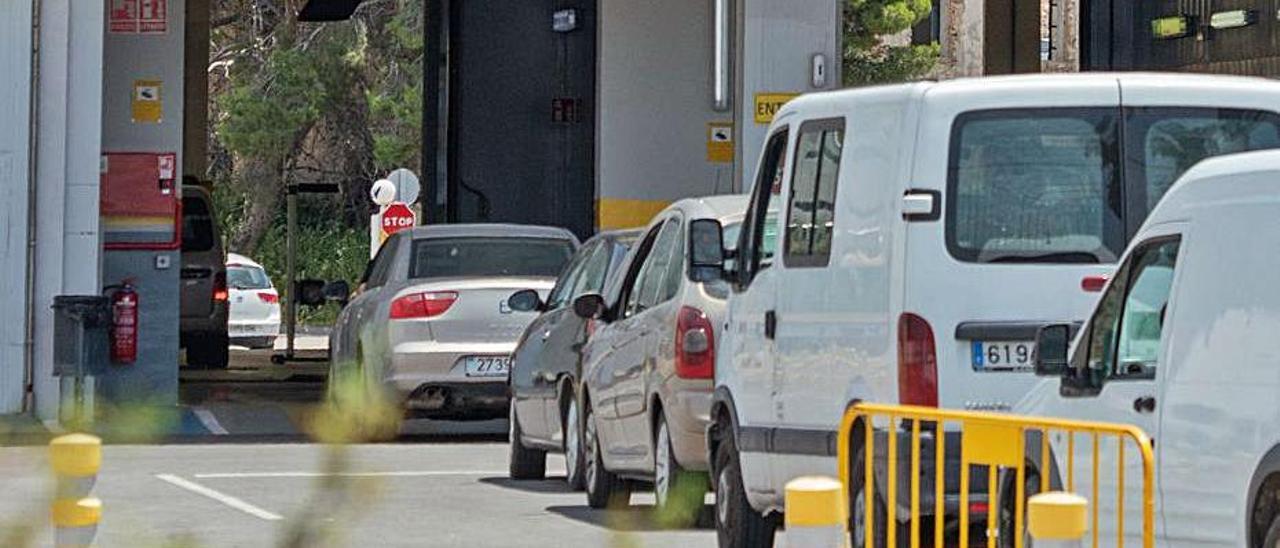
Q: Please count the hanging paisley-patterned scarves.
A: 0